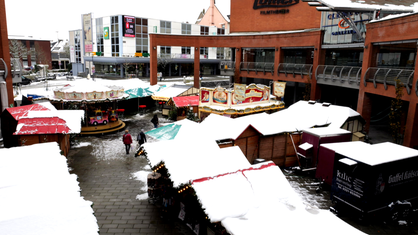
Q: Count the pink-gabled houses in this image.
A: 1